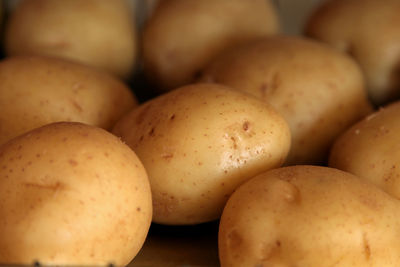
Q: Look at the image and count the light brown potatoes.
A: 9